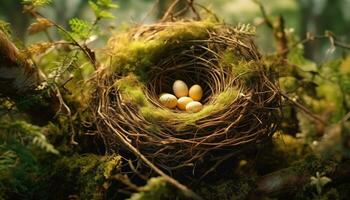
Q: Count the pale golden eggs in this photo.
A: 5